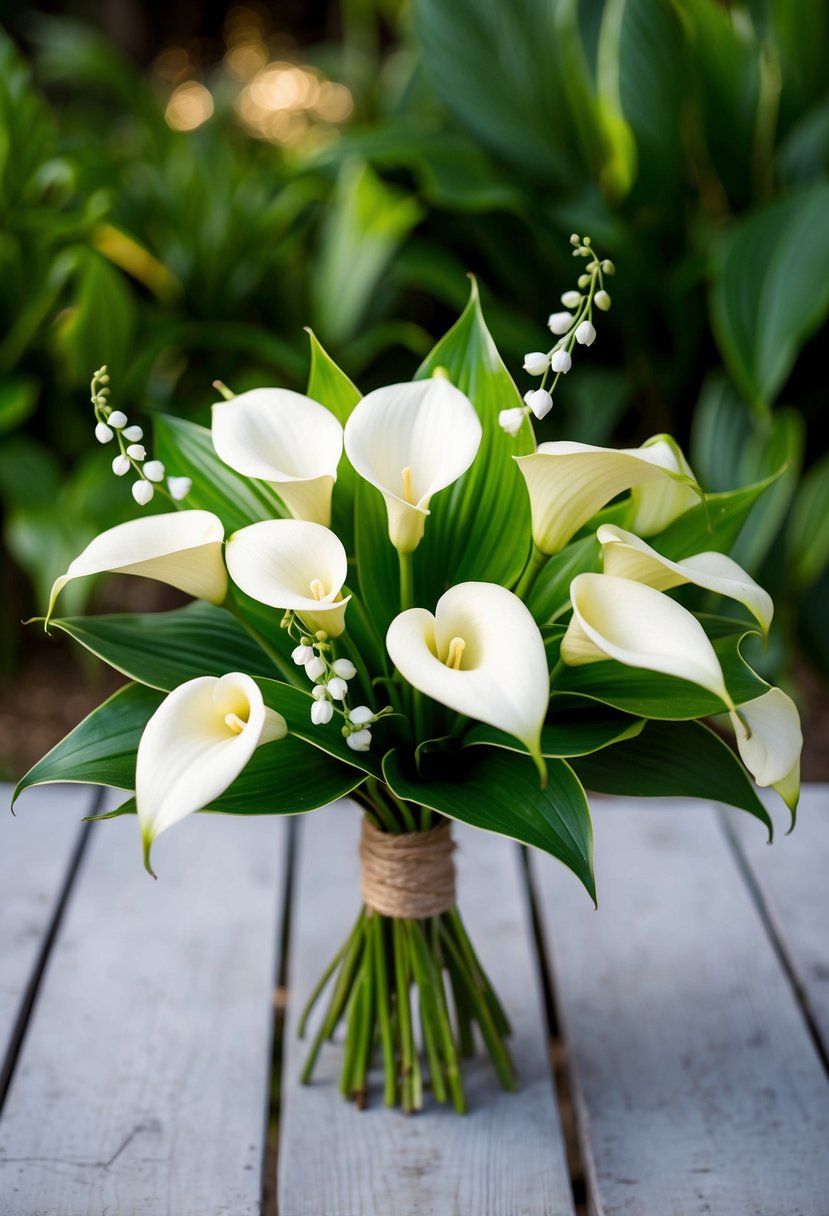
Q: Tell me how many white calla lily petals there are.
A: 11